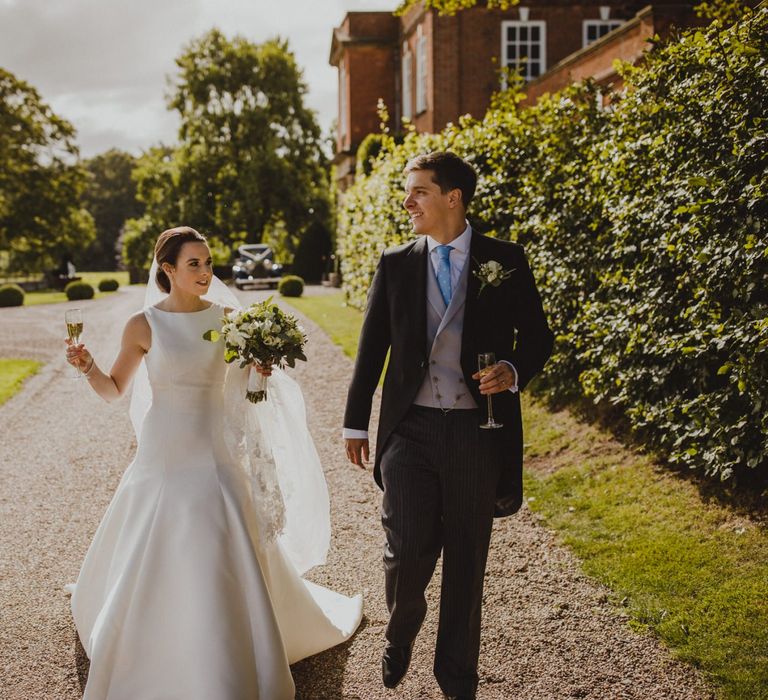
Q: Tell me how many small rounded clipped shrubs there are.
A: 4